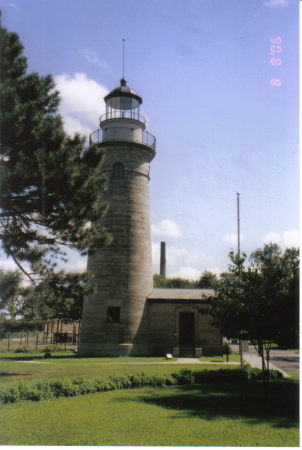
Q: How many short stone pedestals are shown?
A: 2